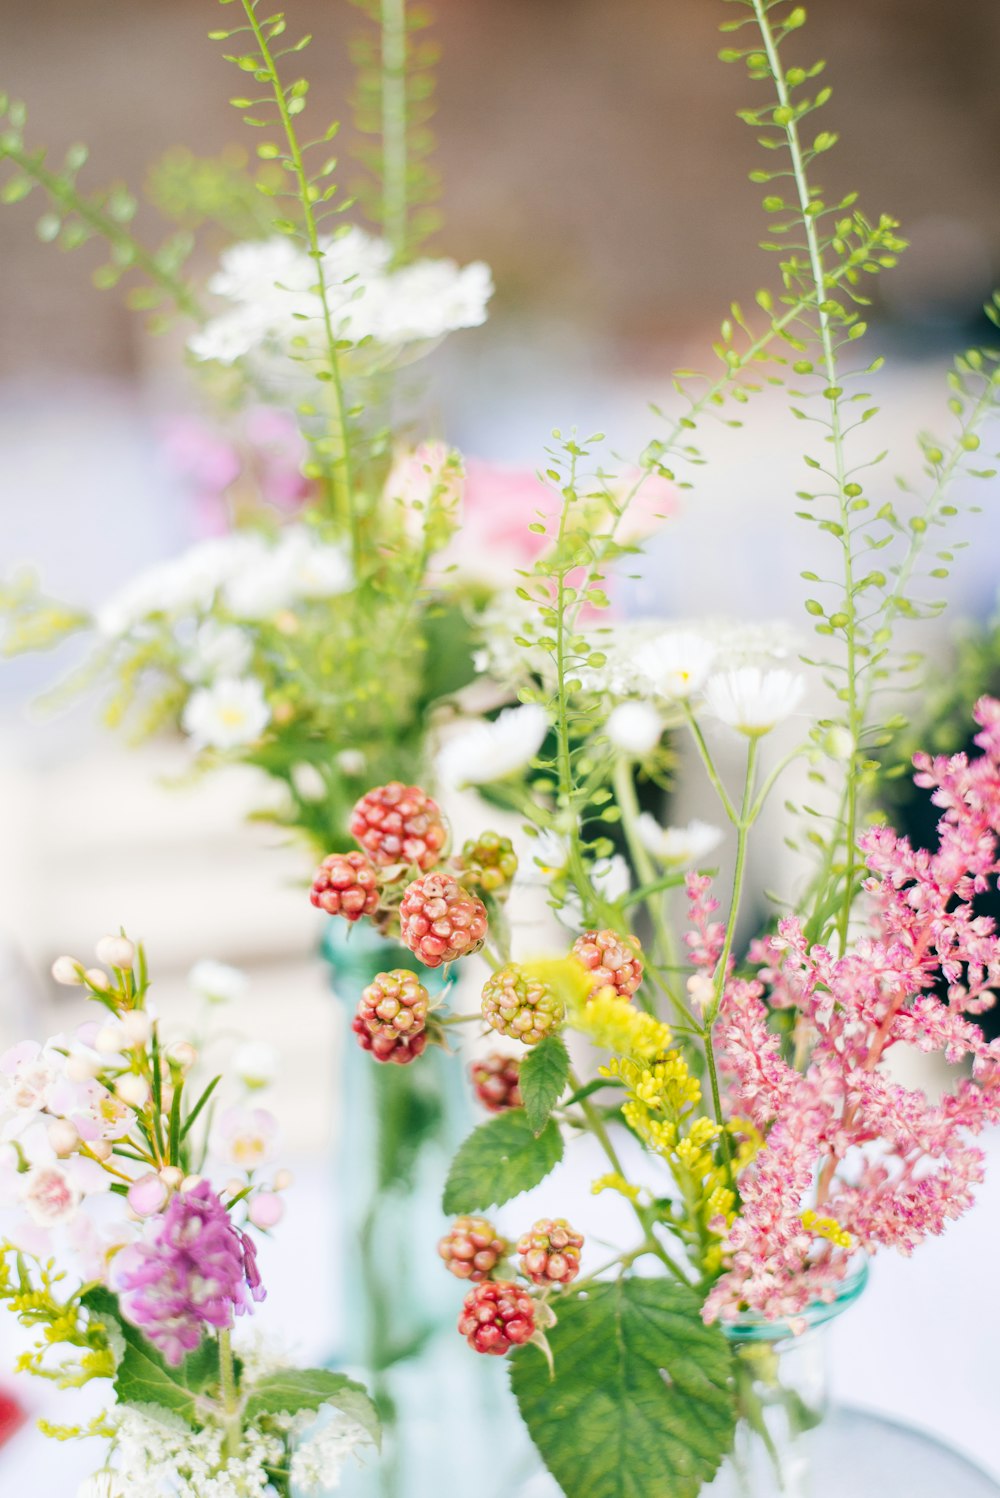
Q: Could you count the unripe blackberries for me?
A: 12